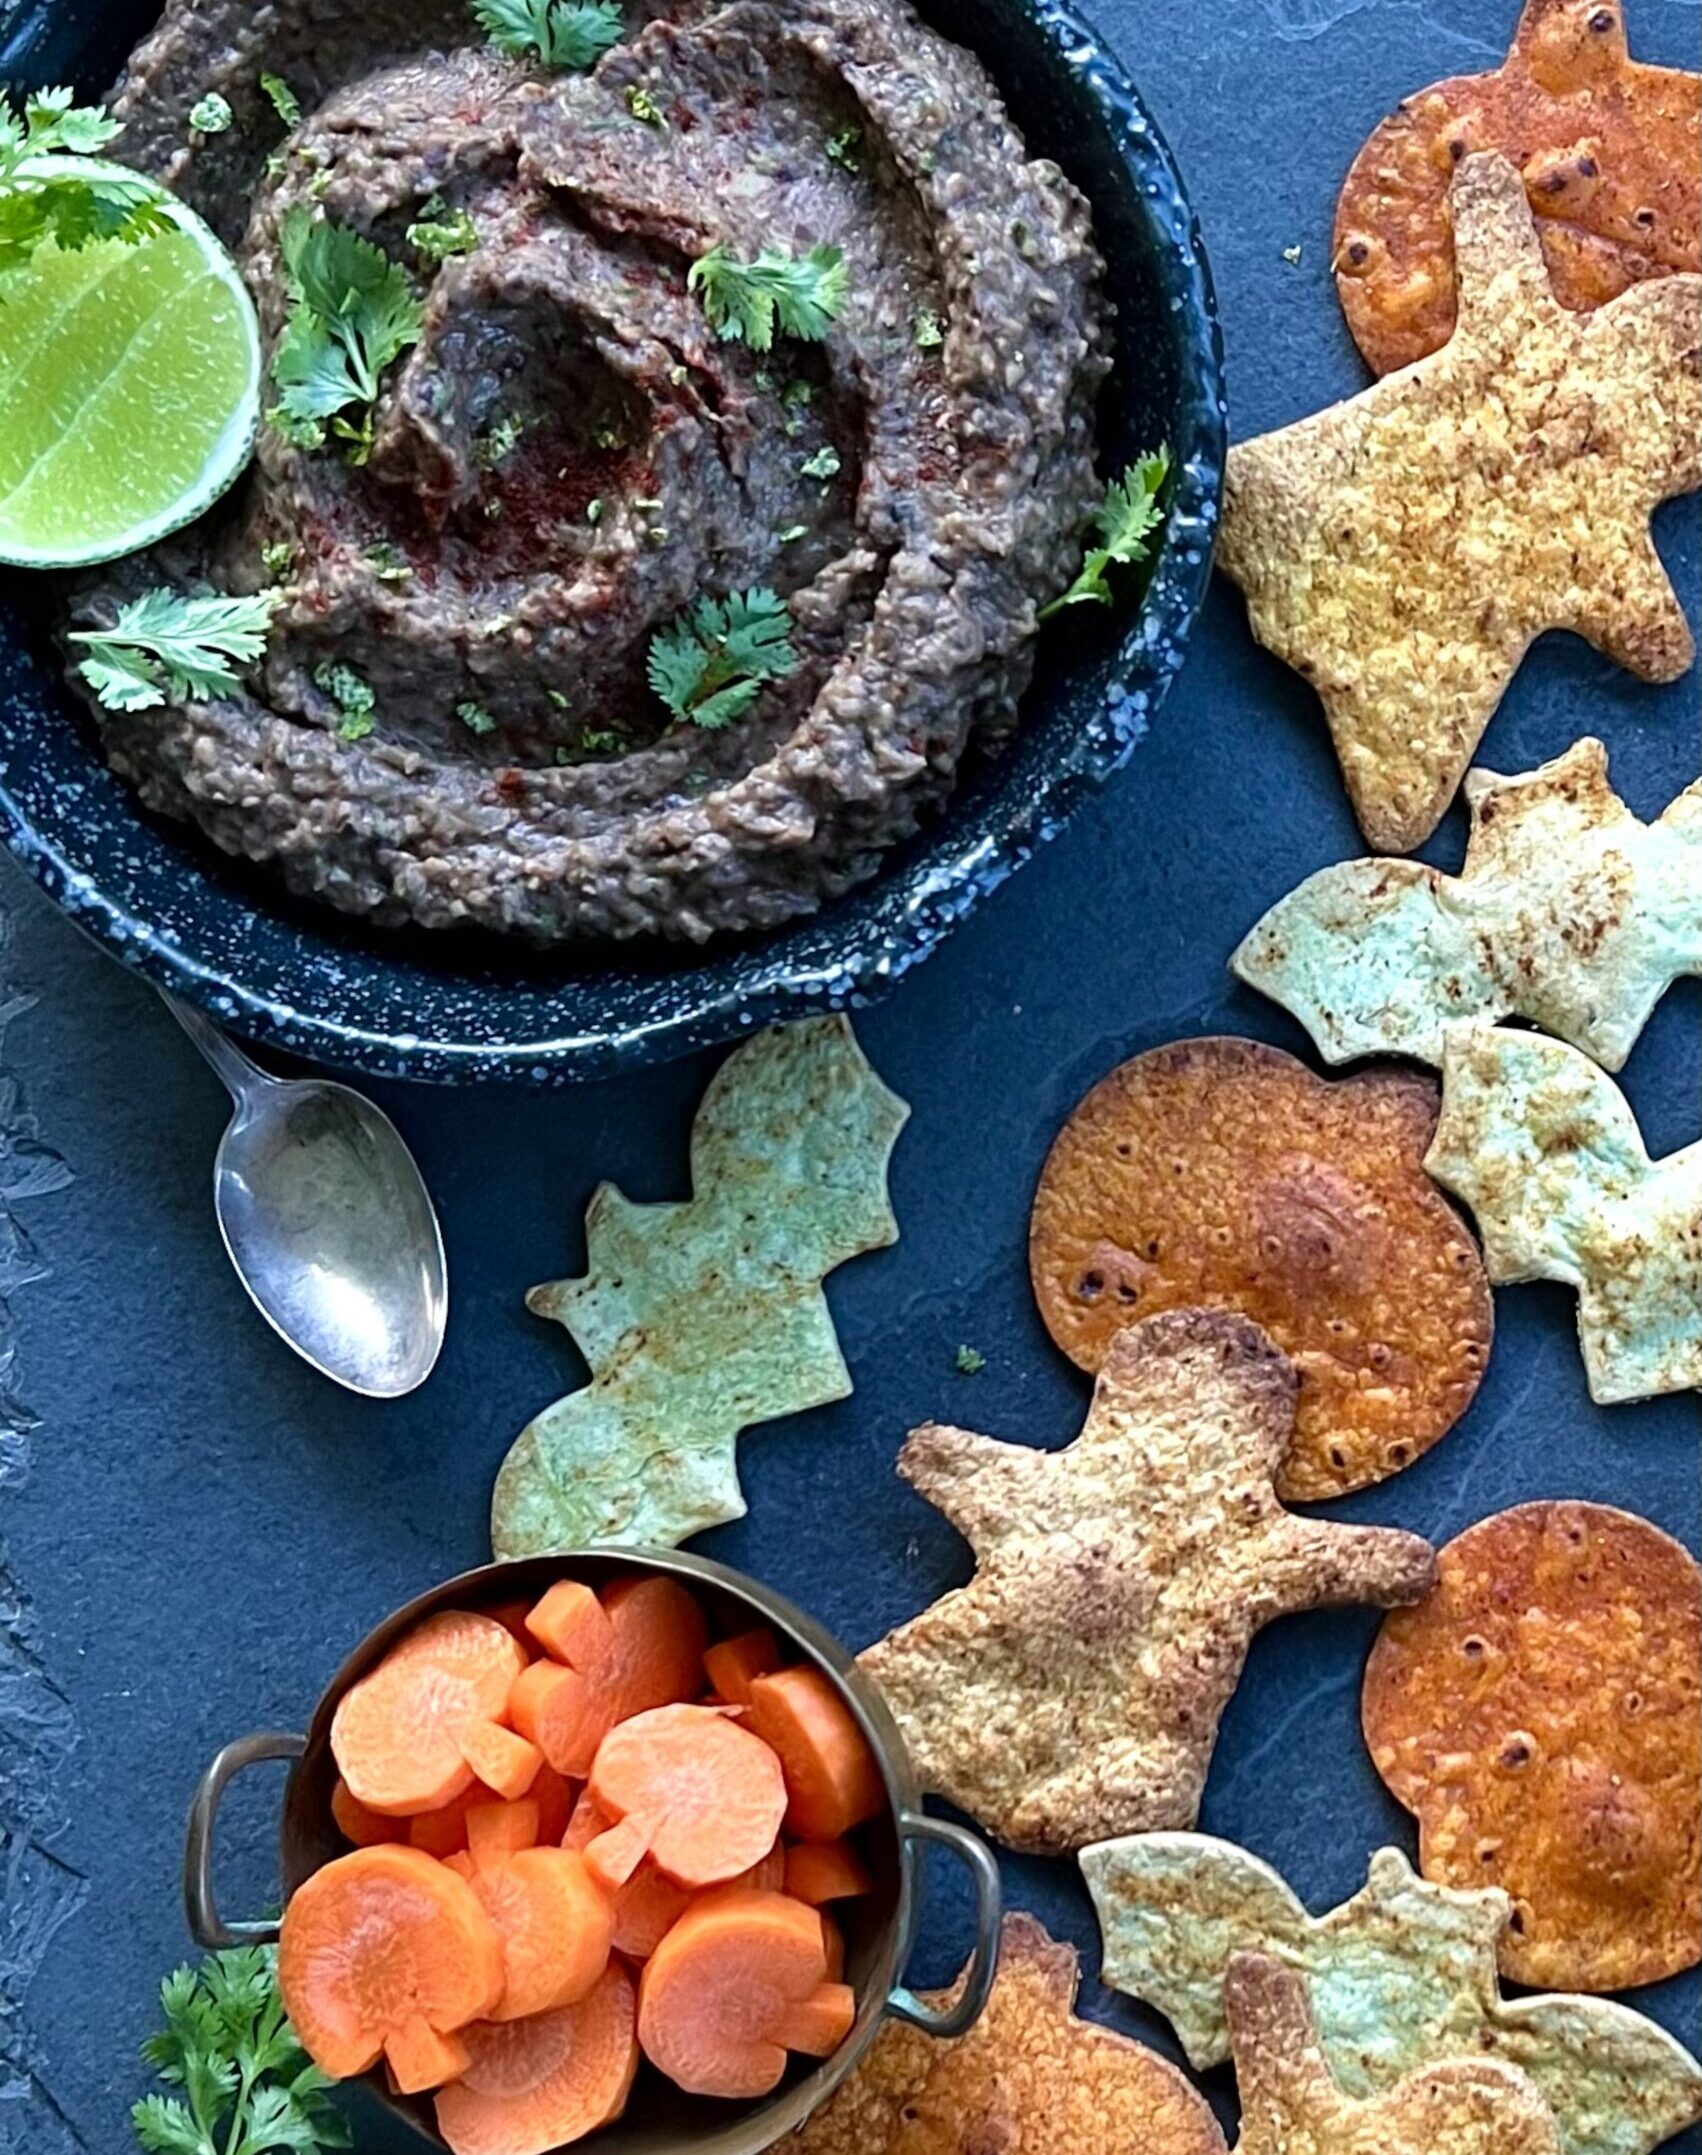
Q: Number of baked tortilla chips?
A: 11